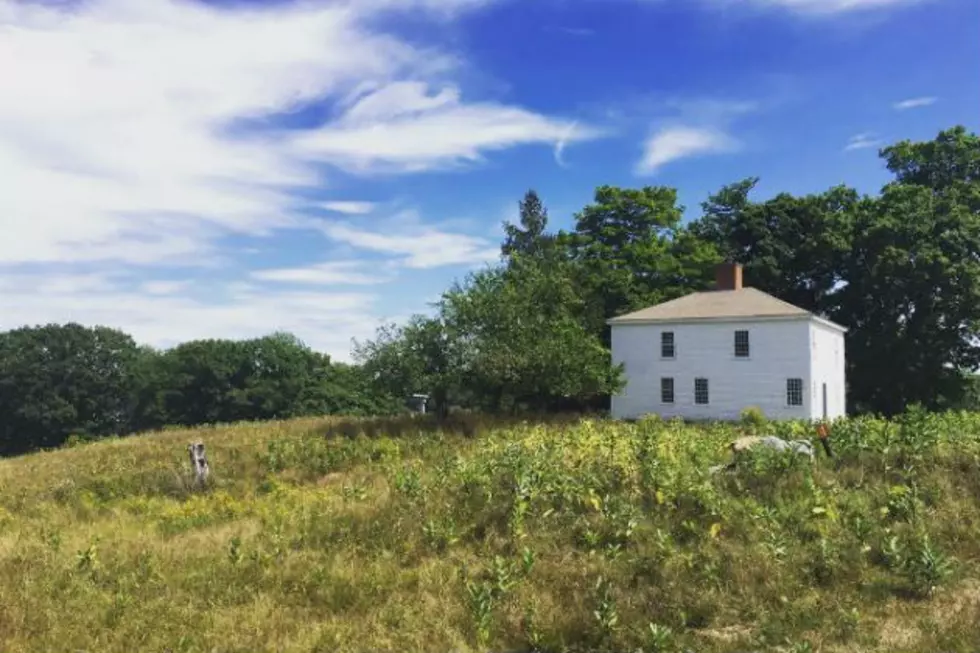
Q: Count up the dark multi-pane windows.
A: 5